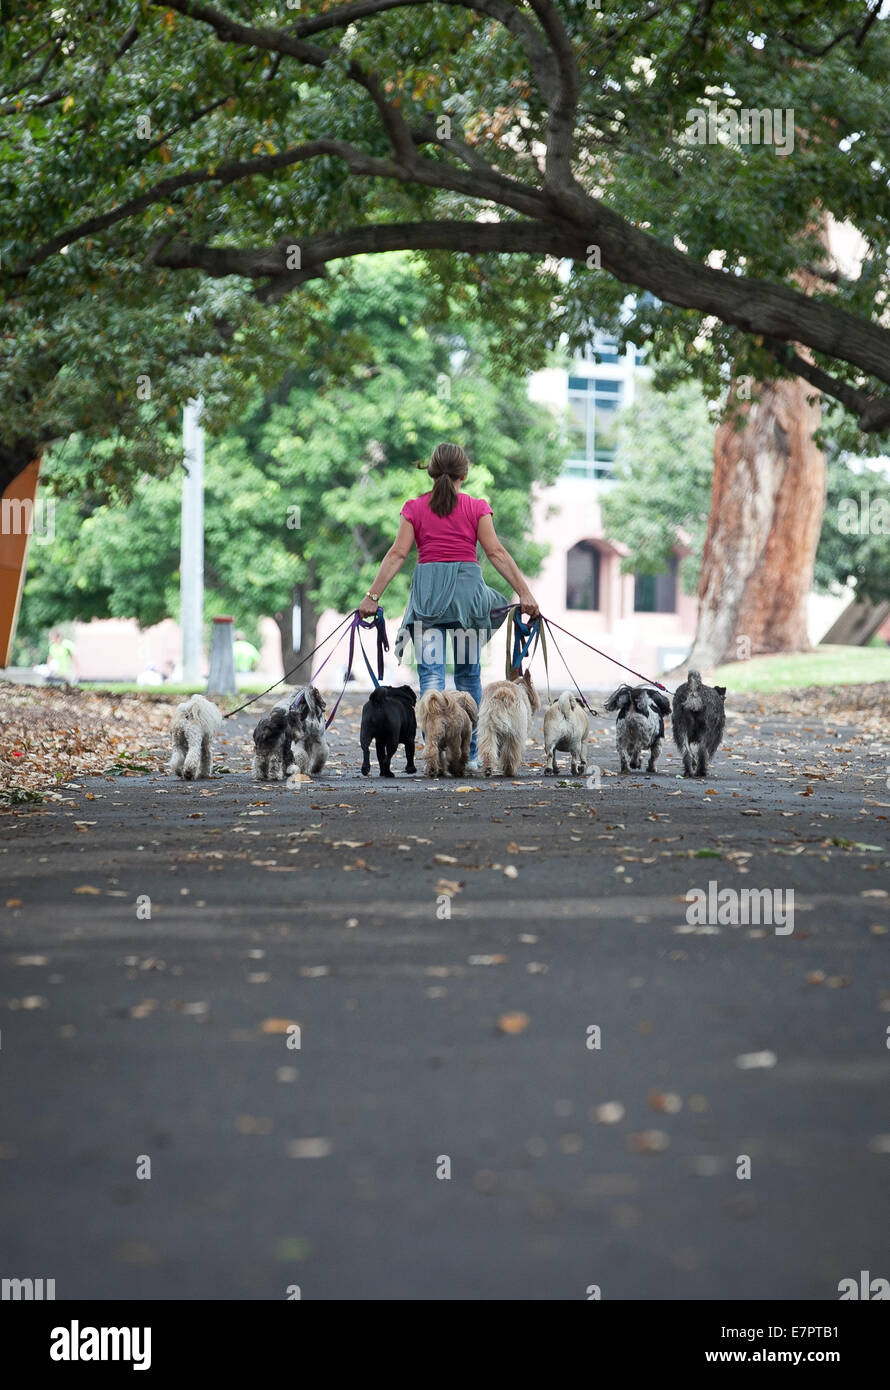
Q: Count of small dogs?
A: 9